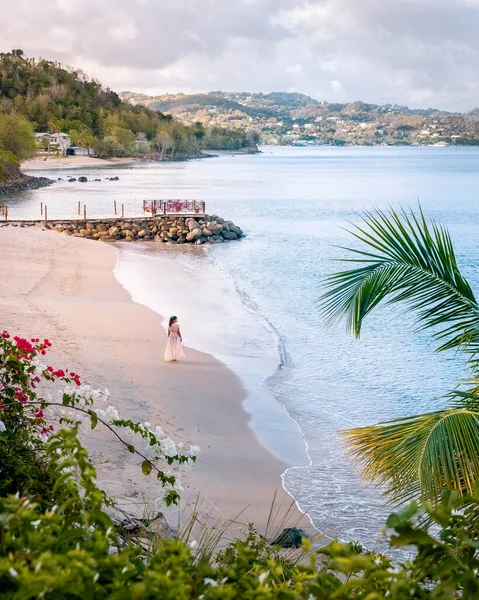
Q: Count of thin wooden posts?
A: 8